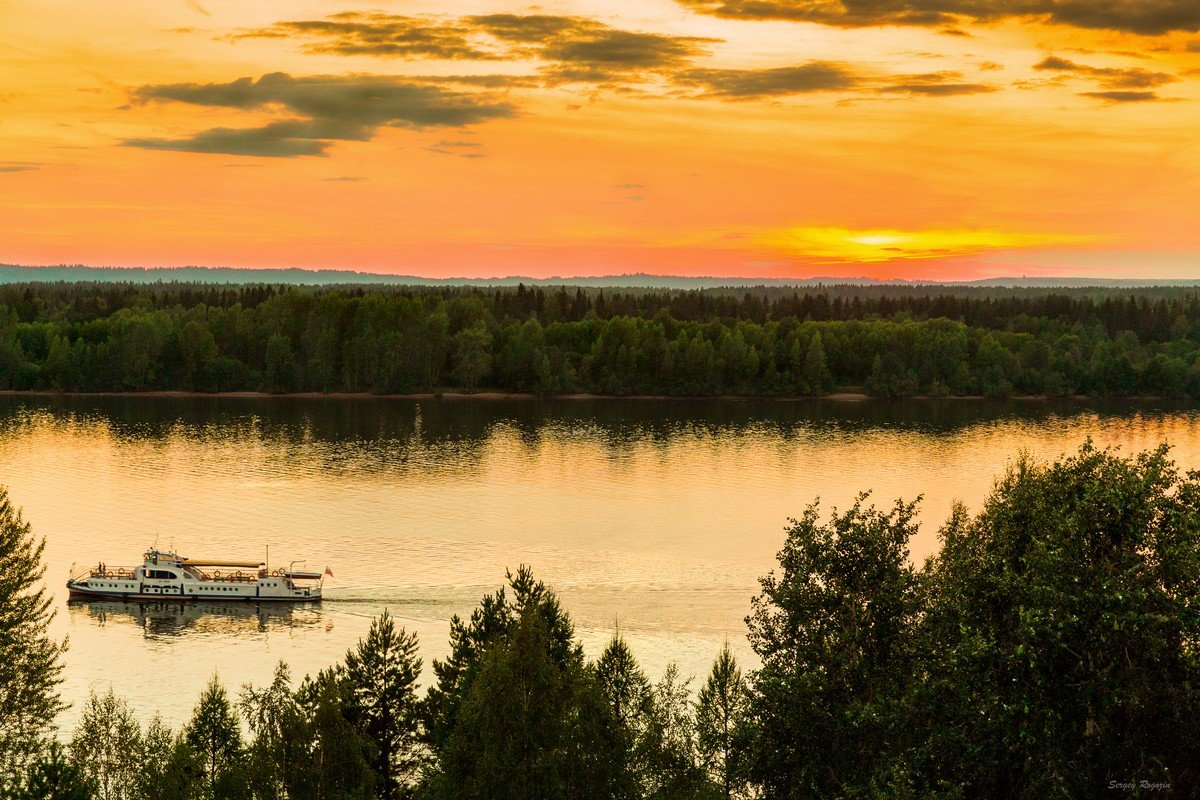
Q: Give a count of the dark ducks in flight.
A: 0